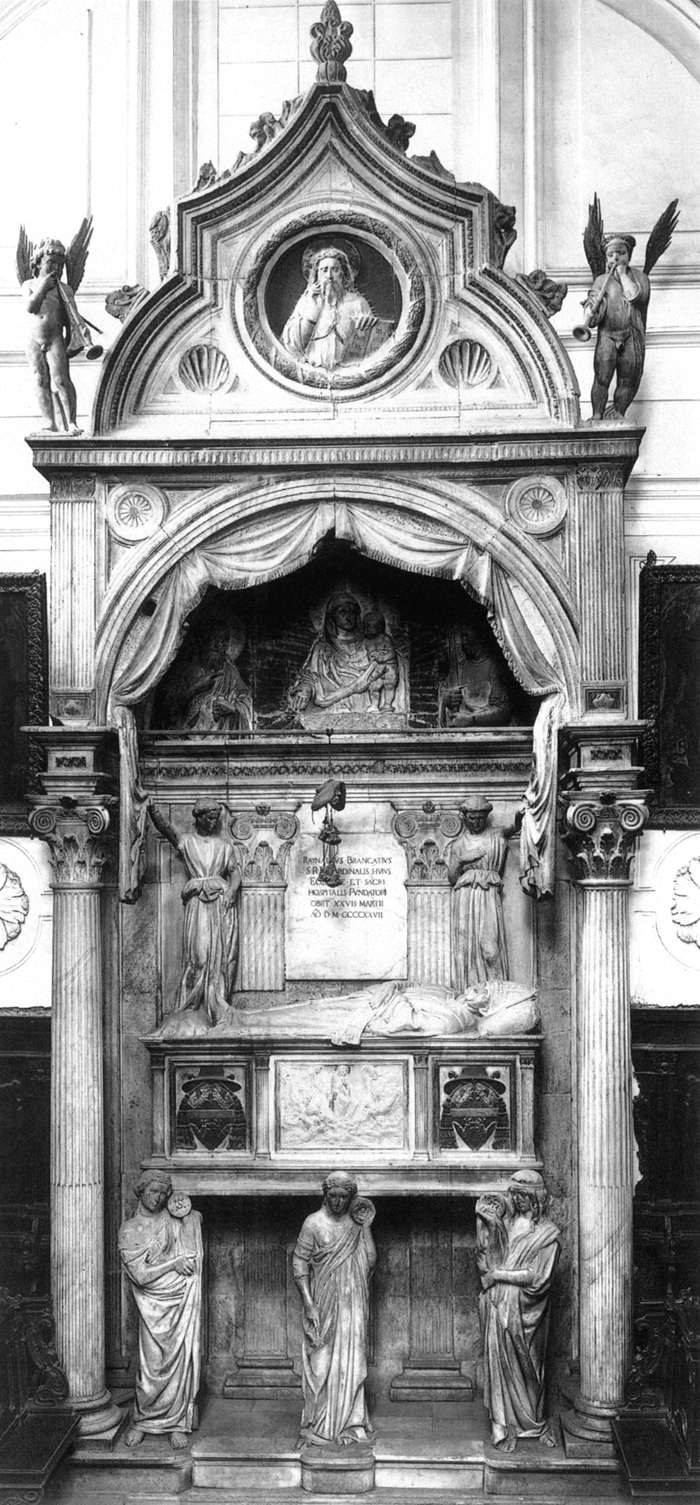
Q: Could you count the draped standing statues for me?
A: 5